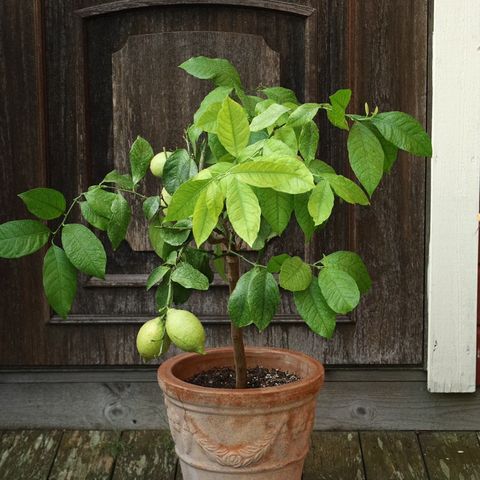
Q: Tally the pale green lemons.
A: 4